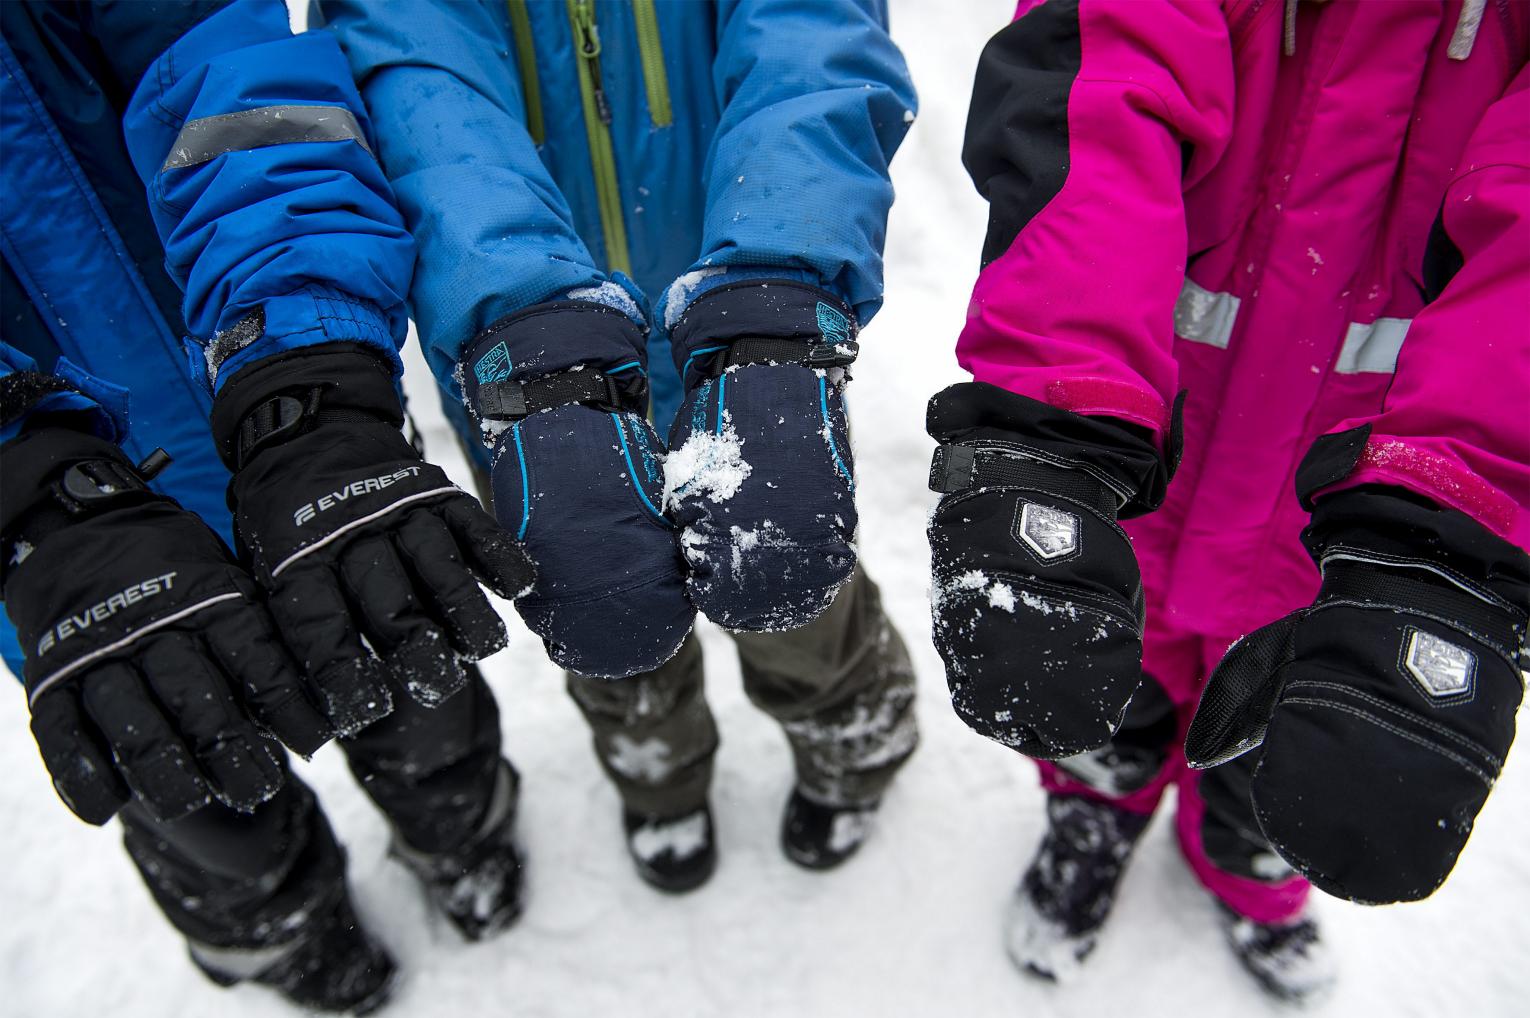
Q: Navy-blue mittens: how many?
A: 2